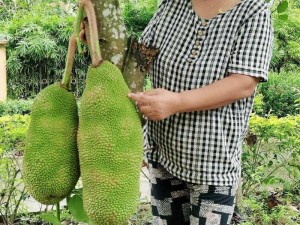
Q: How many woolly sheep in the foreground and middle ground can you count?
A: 0